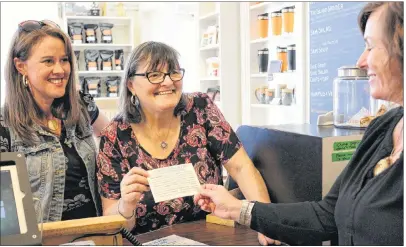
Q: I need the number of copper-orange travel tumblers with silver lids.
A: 4